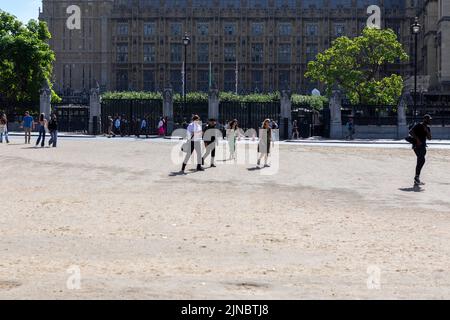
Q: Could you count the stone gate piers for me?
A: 7